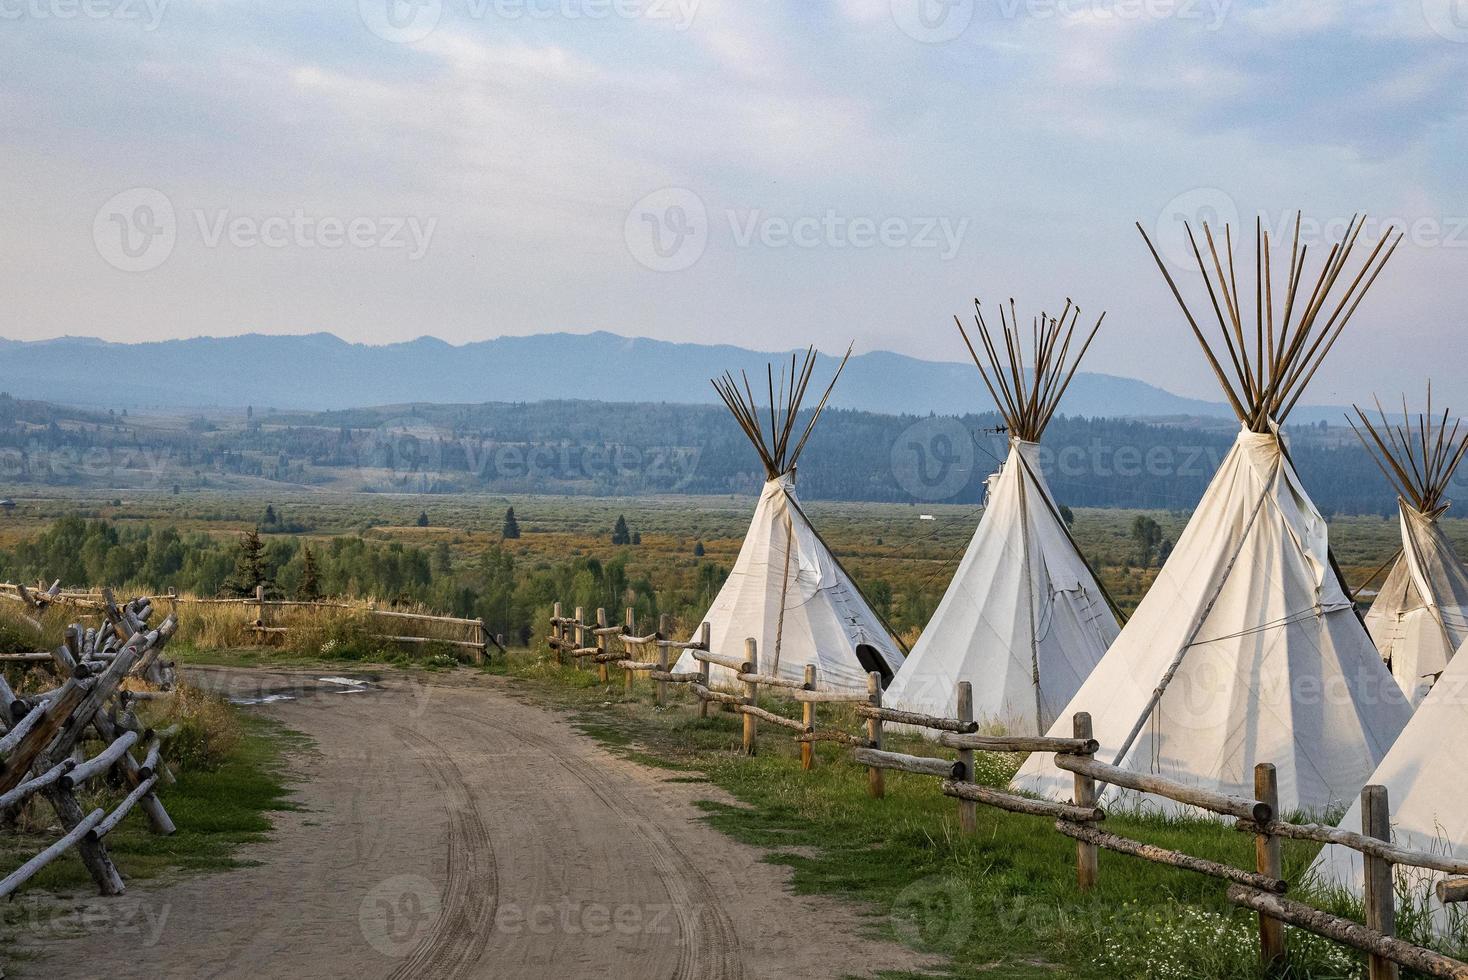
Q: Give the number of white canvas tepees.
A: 5